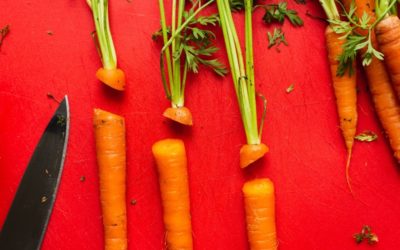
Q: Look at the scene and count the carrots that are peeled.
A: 0